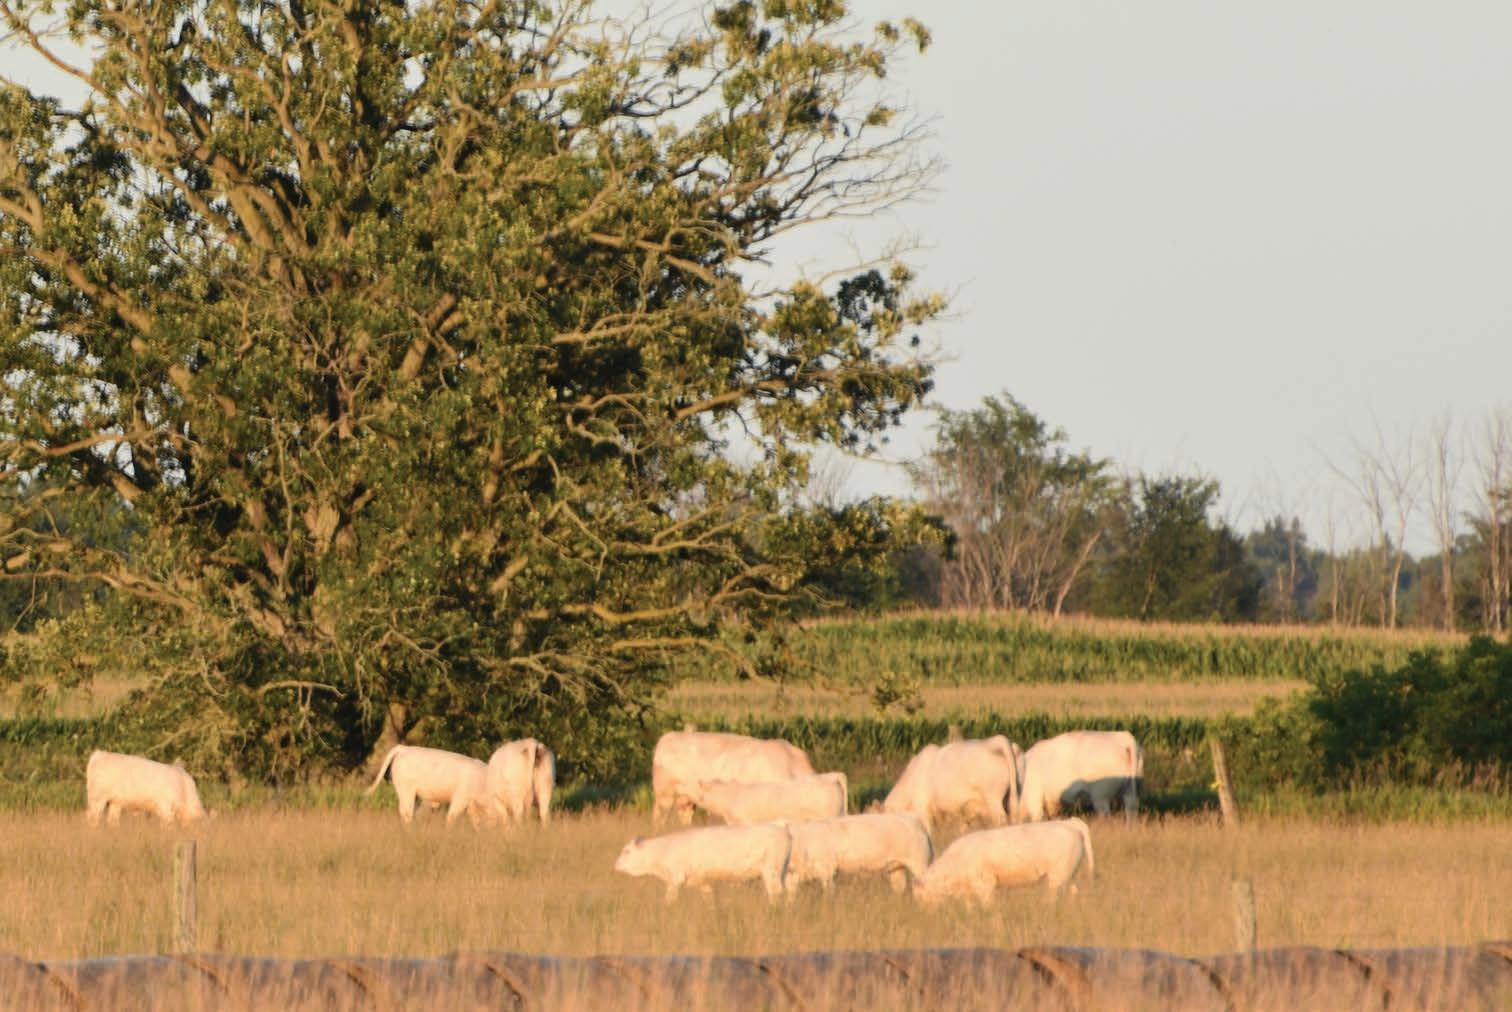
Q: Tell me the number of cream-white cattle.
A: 10